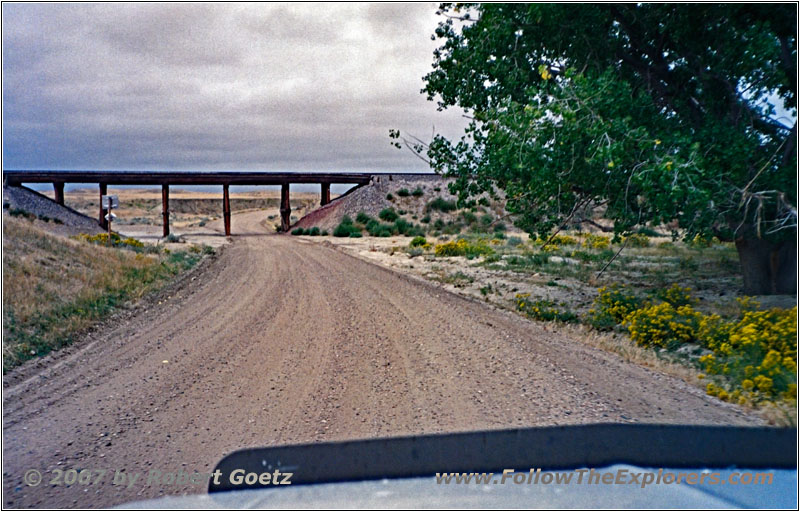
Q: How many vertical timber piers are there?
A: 6